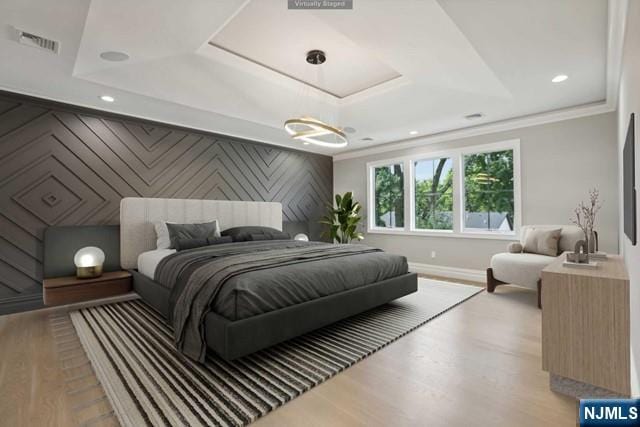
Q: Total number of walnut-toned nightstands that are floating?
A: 1